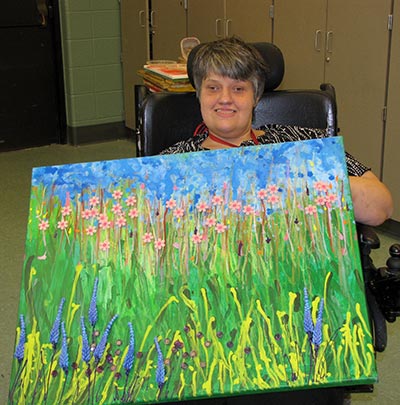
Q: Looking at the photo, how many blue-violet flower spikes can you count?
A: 10